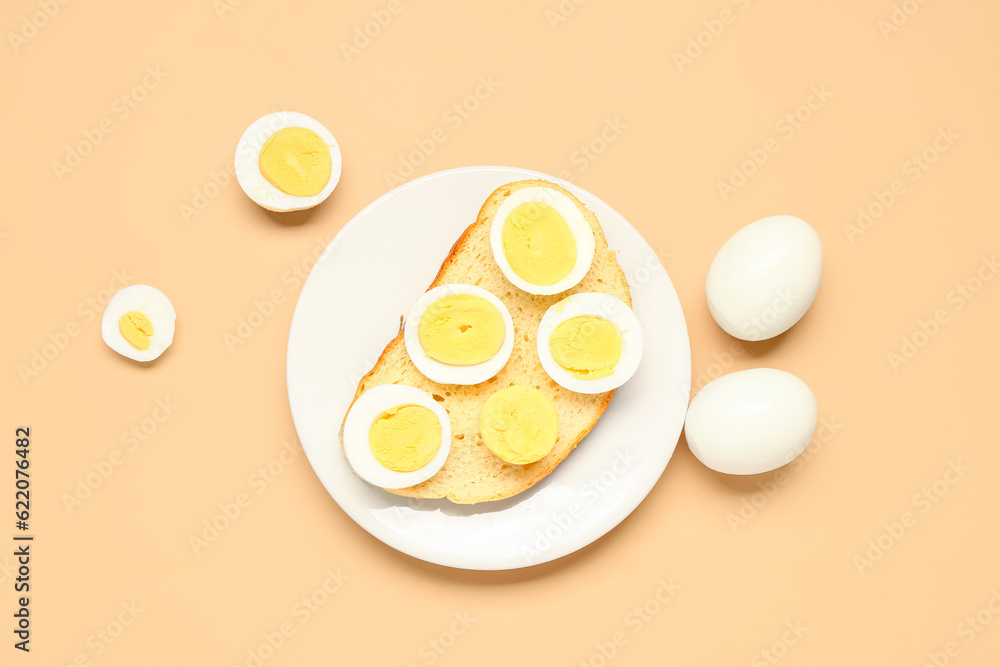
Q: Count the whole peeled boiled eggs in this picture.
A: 2